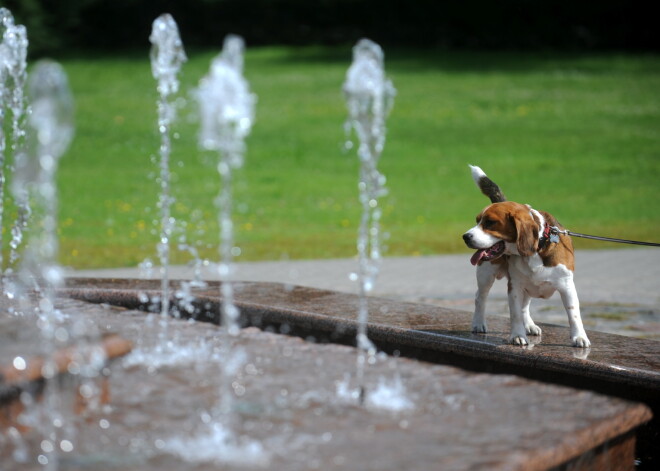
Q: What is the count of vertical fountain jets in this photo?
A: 5